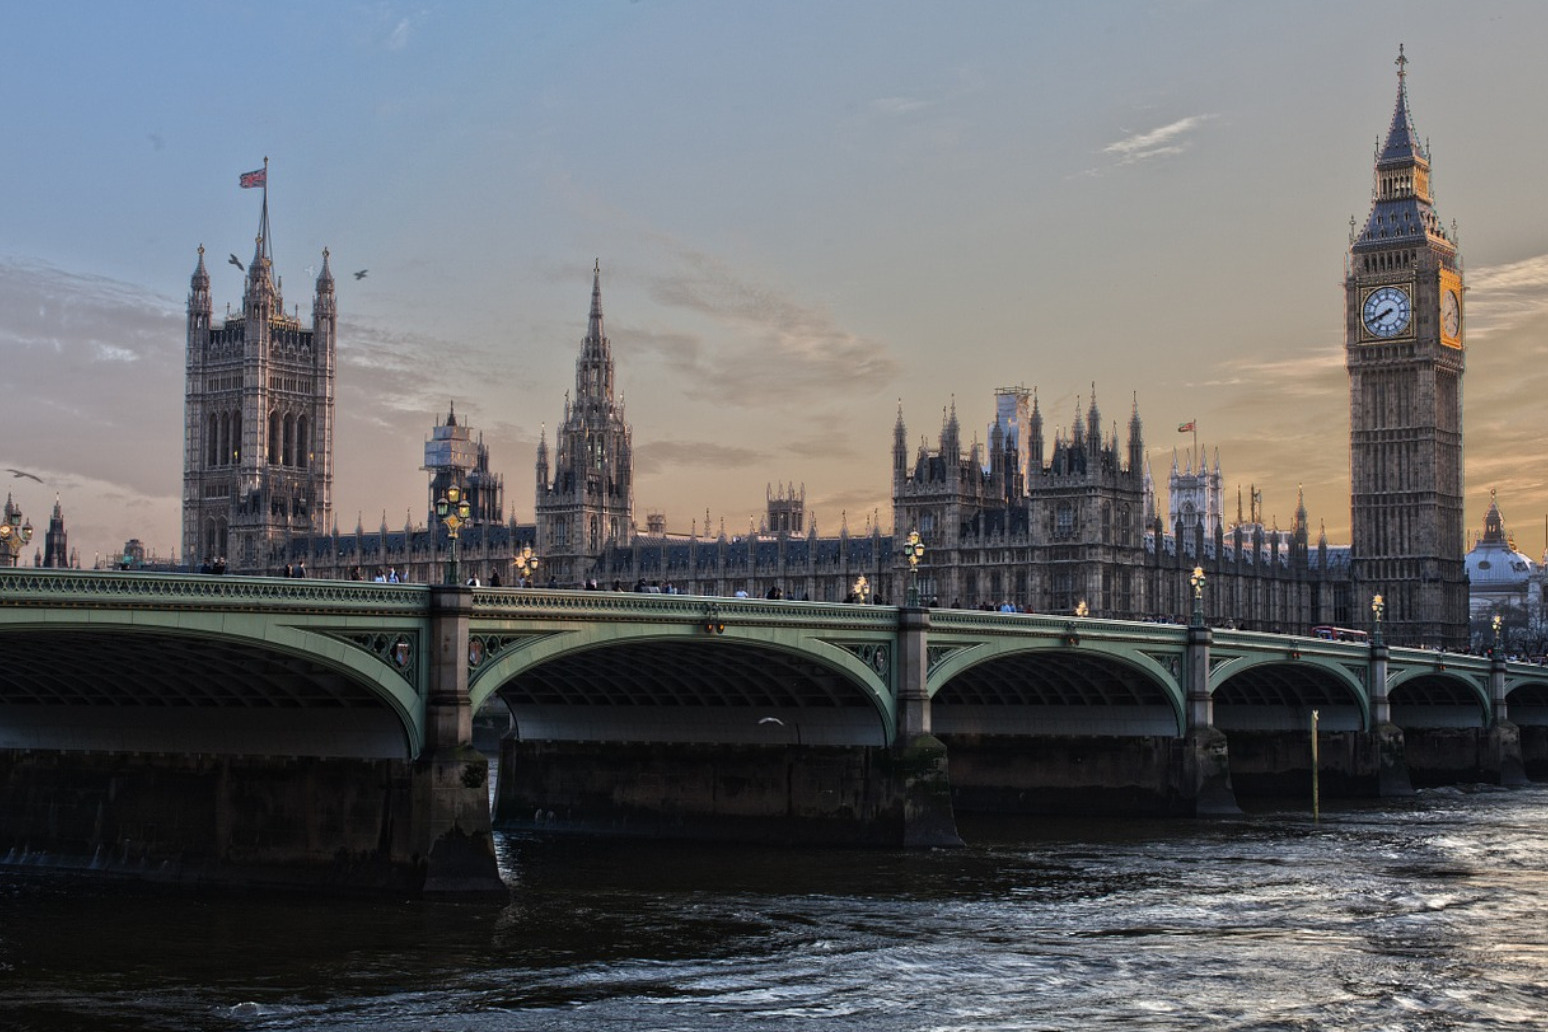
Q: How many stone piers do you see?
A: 5